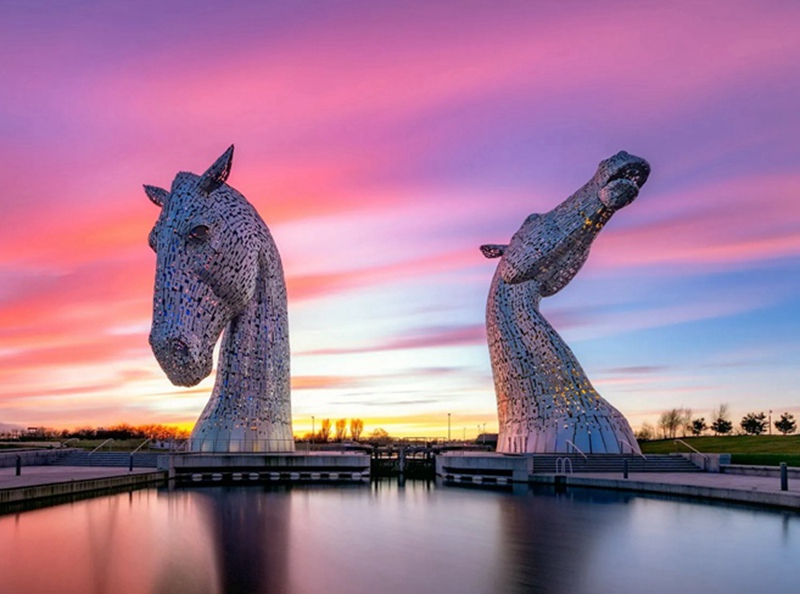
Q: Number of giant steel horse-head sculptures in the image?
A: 2